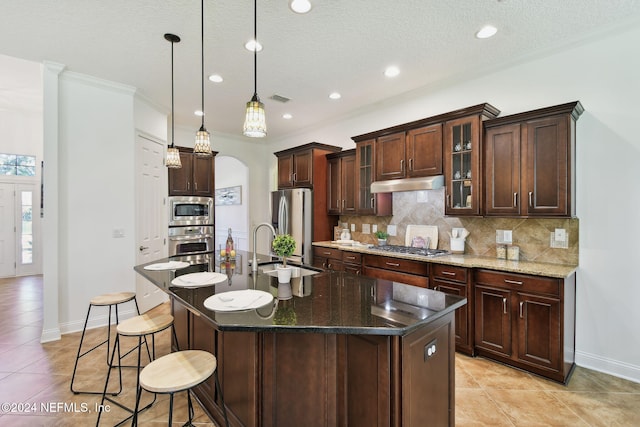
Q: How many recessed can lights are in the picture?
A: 8